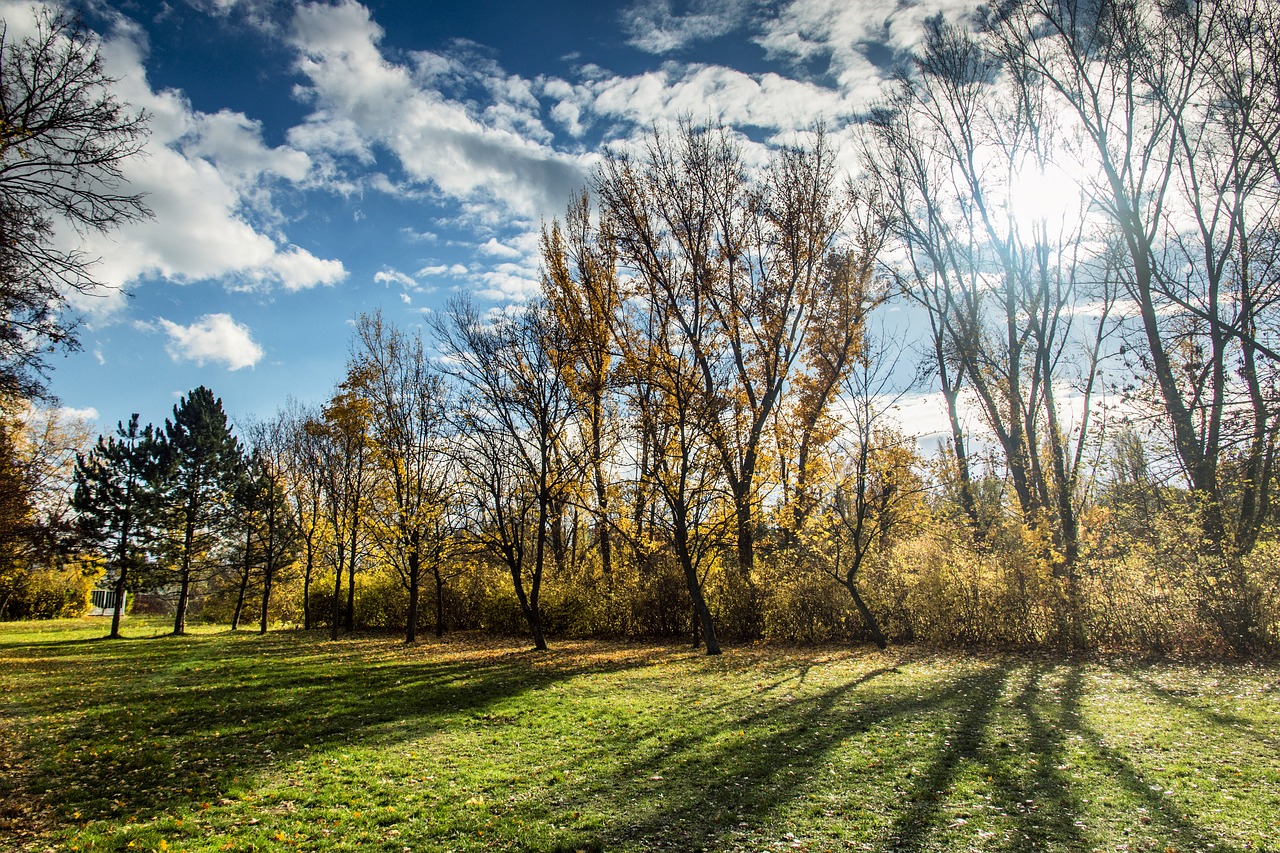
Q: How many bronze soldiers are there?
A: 0